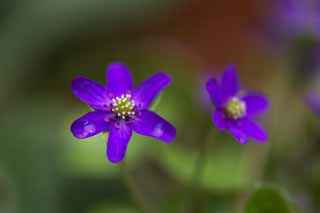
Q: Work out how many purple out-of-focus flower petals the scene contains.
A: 6